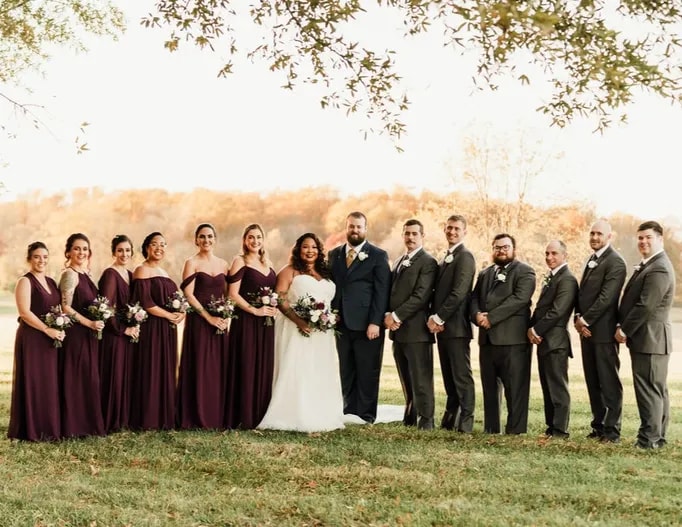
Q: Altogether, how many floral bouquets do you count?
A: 7